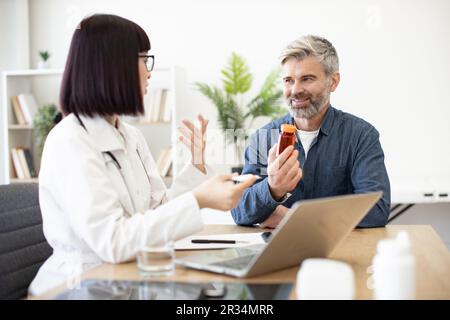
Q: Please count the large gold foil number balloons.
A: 0